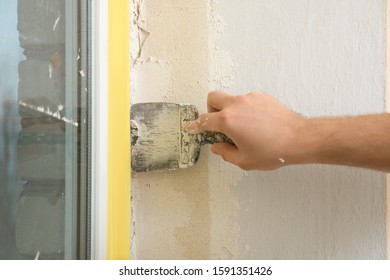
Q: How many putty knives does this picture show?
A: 1